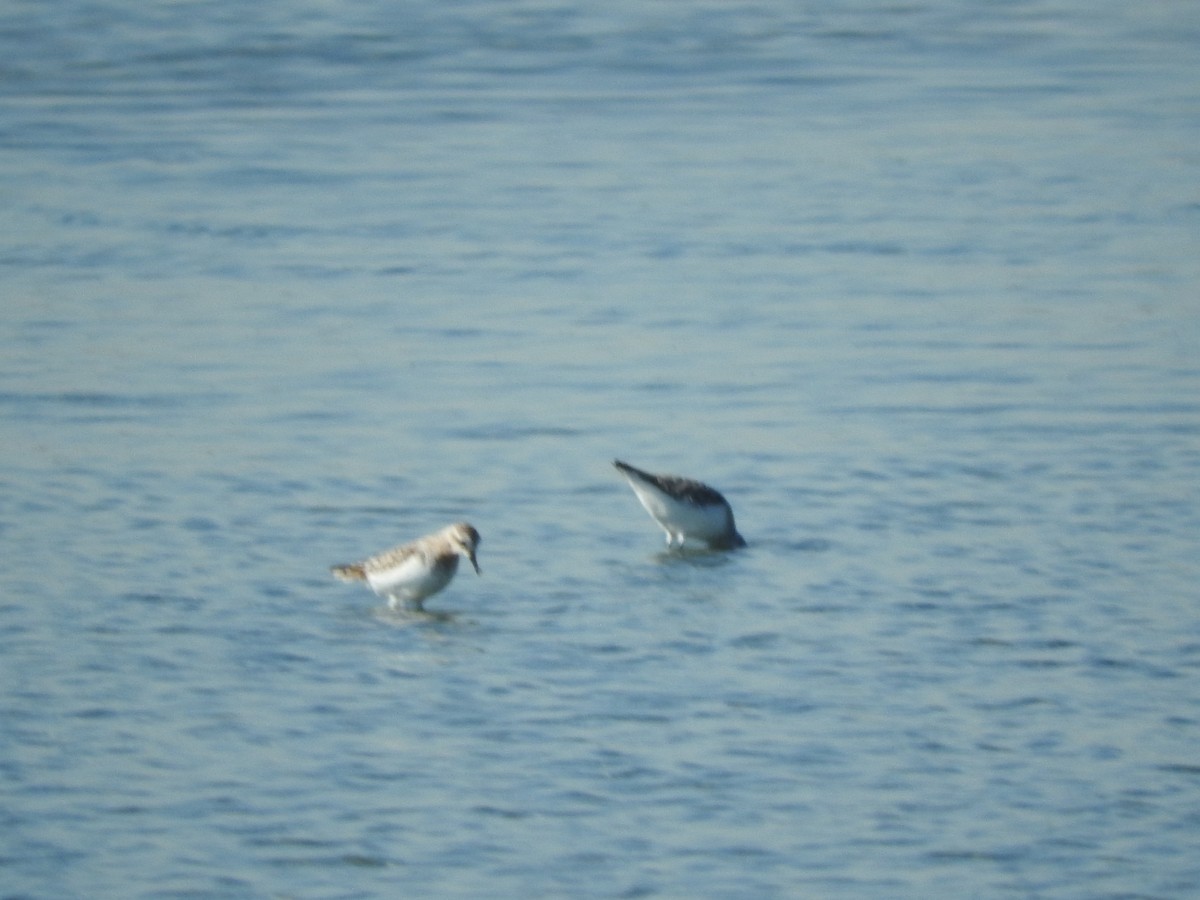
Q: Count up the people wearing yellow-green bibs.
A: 0